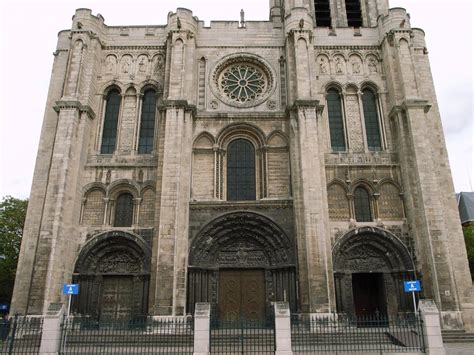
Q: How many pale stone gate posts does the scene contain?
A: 4